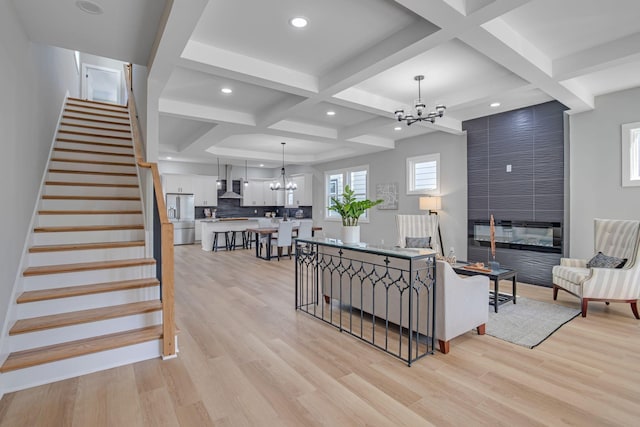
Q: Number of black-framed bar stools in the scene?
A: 3